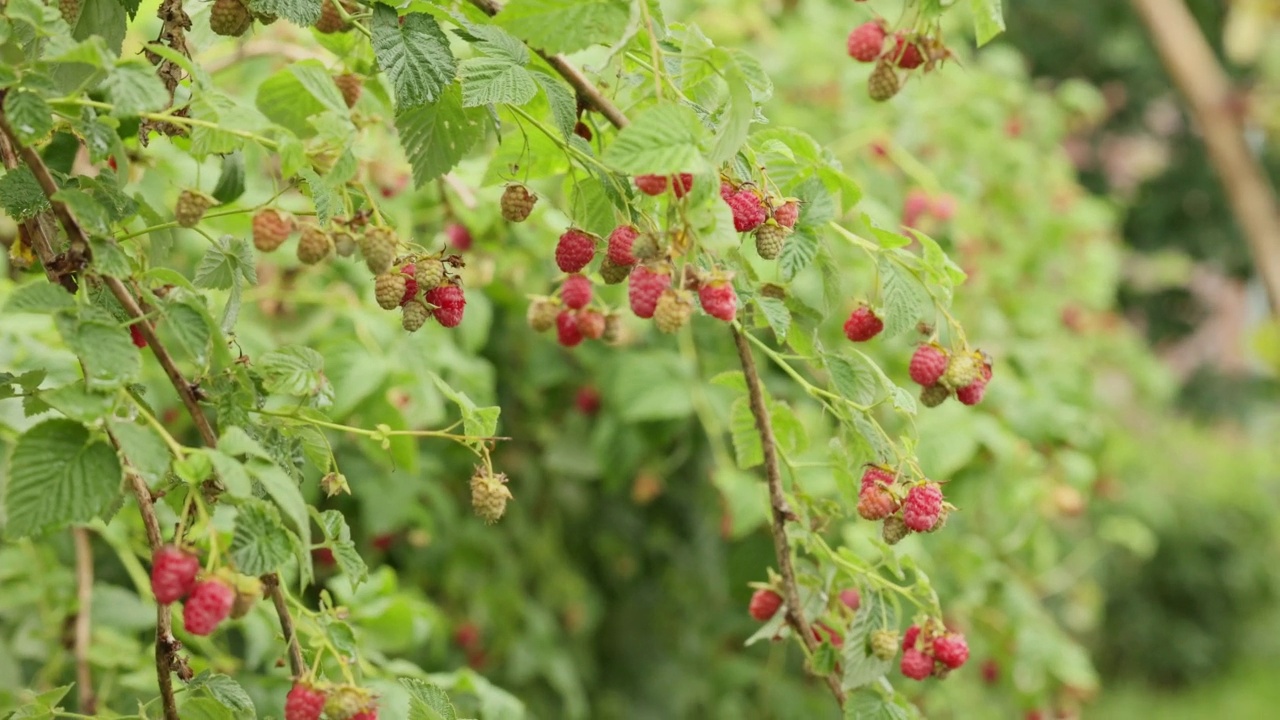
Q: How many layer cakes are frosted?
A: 0